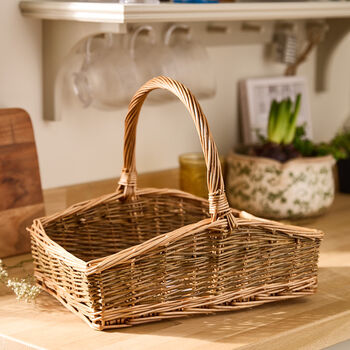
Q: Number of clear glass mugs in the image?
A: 3